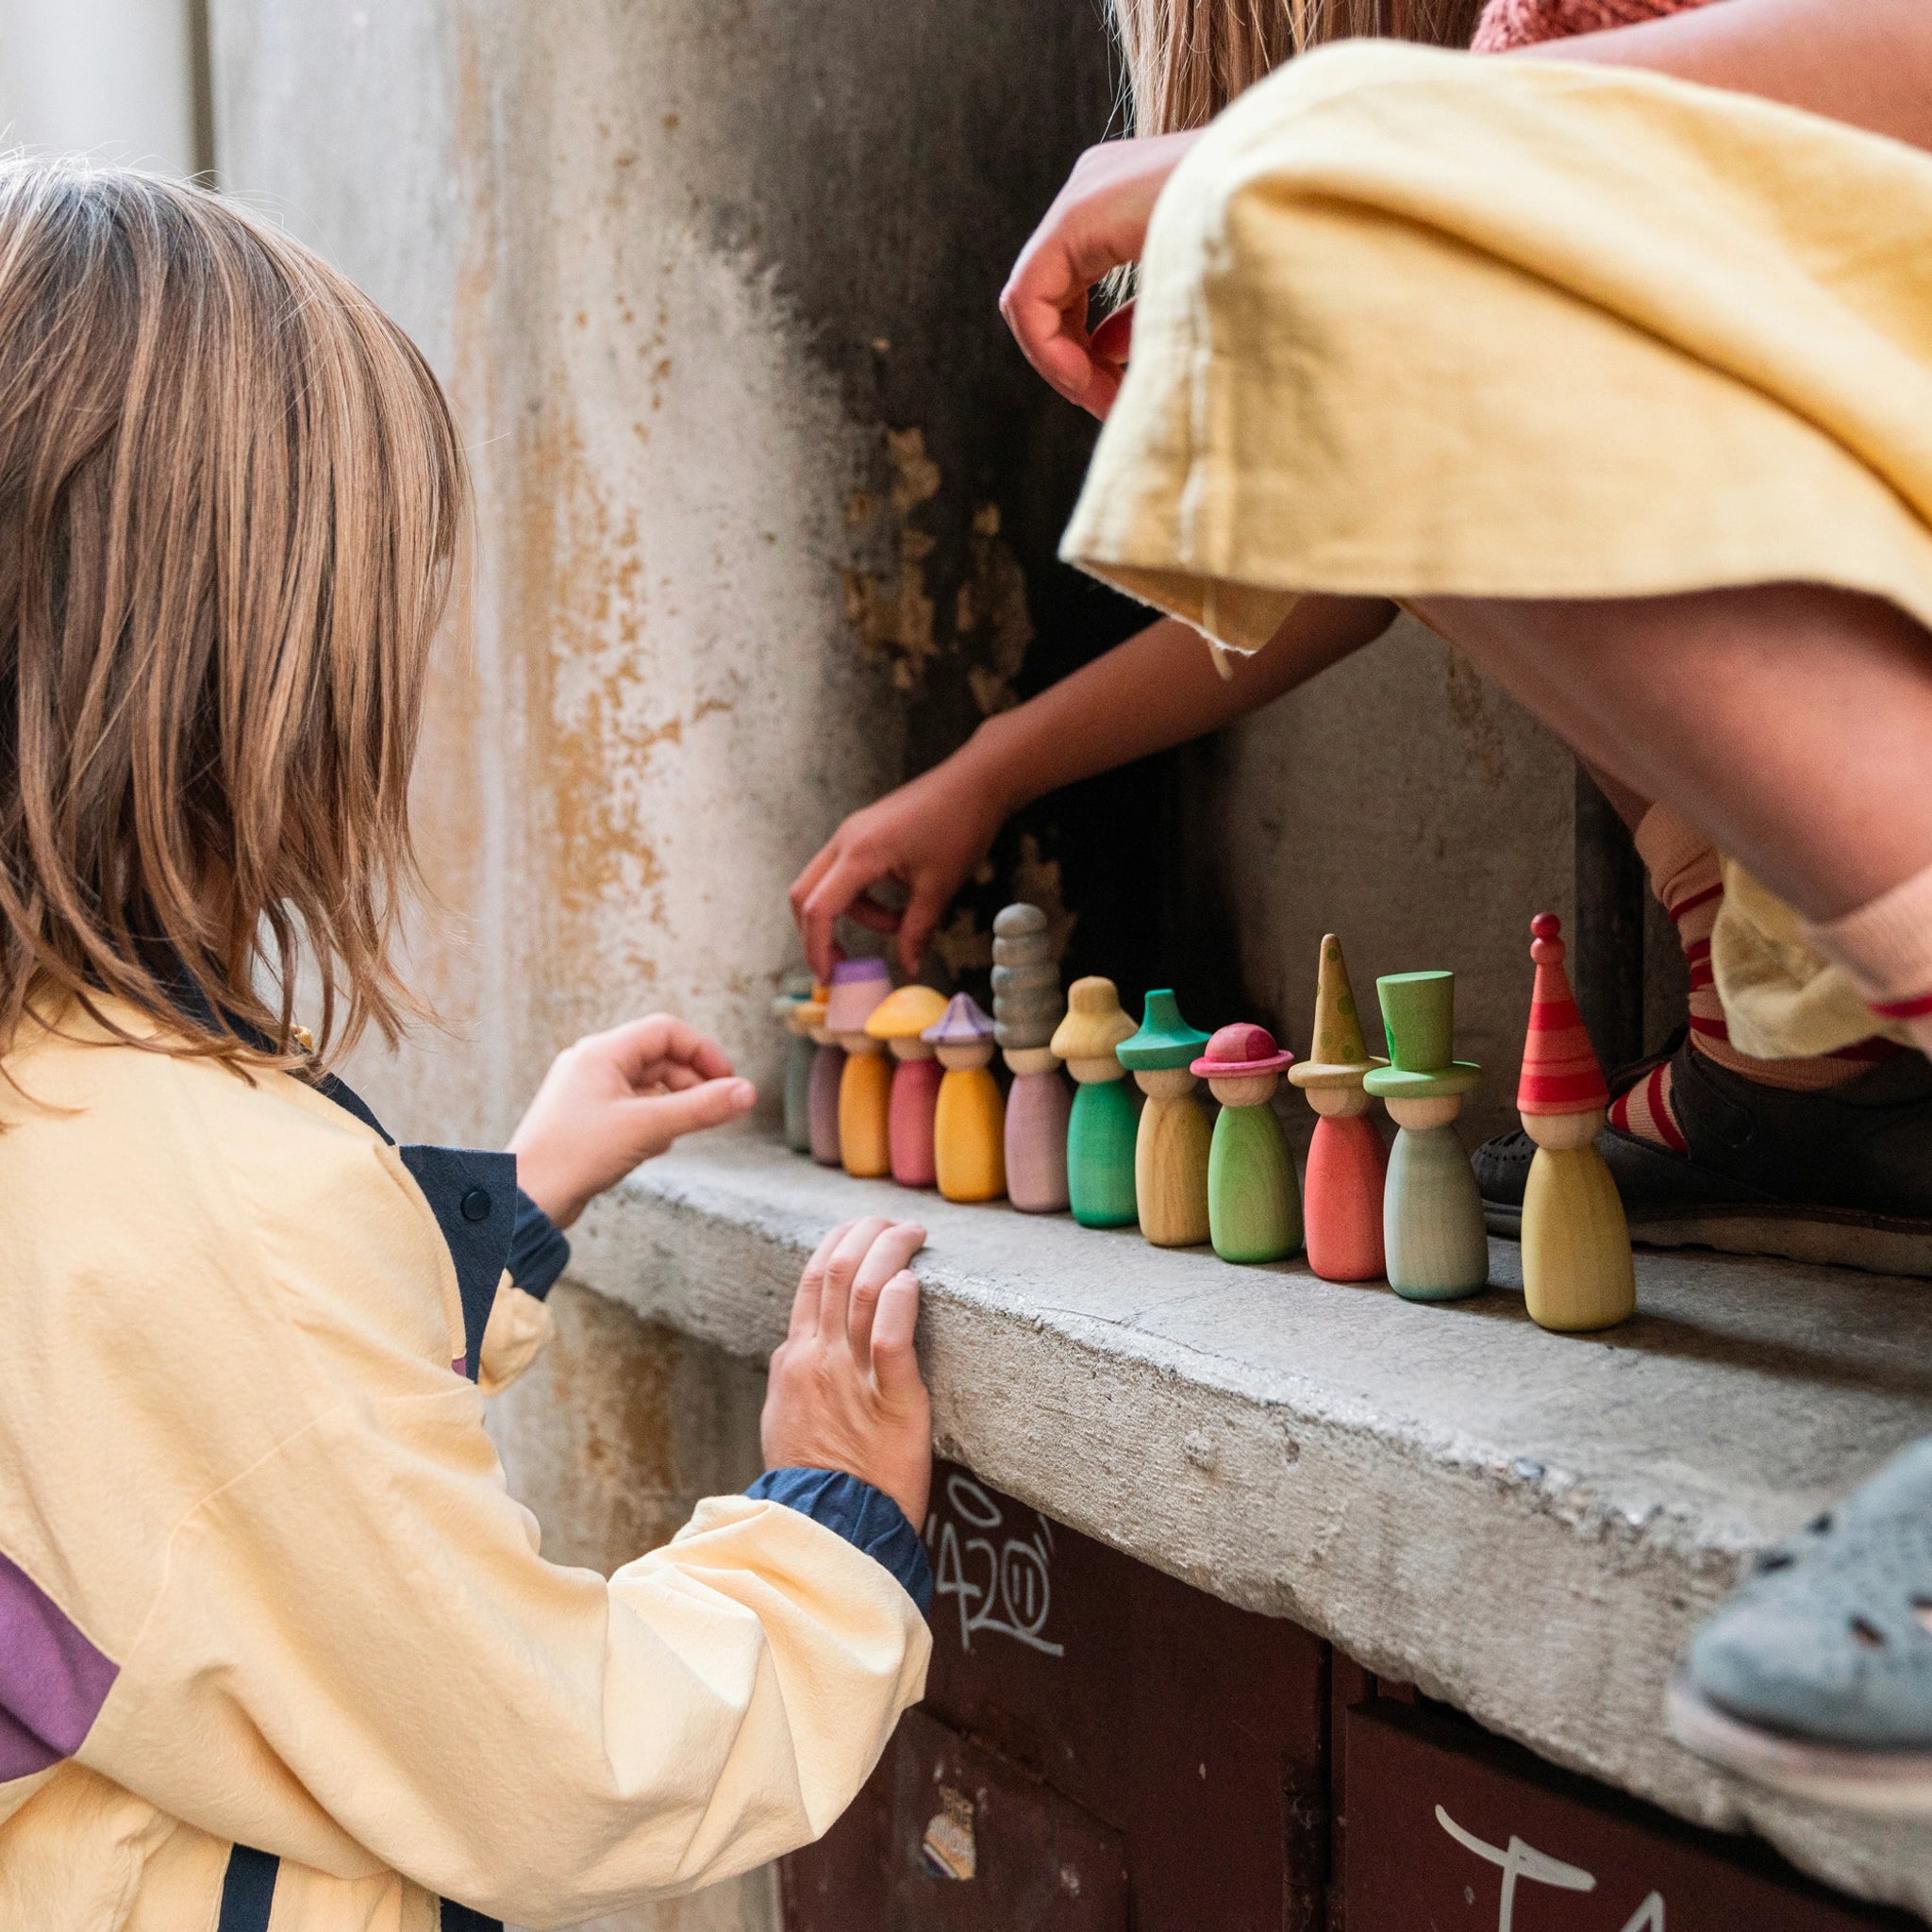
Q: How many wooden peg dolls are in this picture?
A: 12